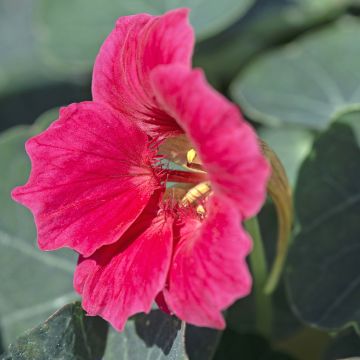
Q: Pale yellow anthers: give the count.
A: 3